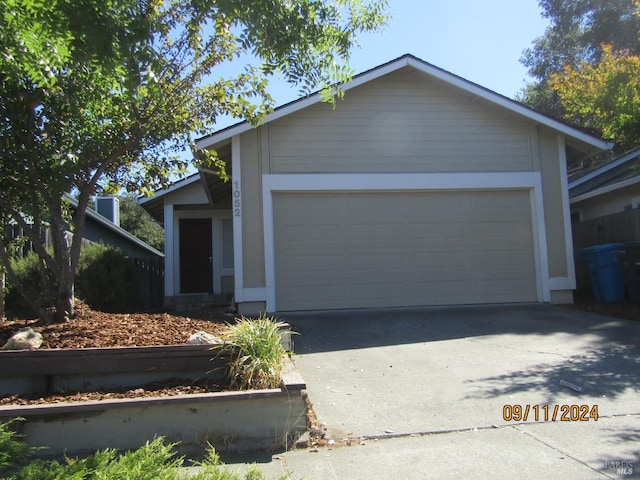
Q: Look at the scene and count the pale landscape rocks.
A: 2